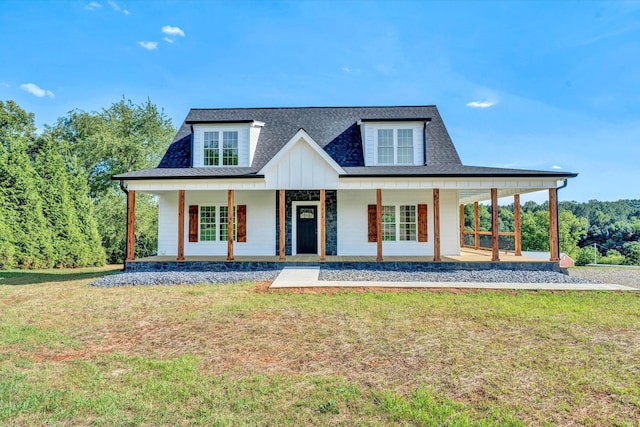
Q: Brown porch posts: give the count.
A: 12